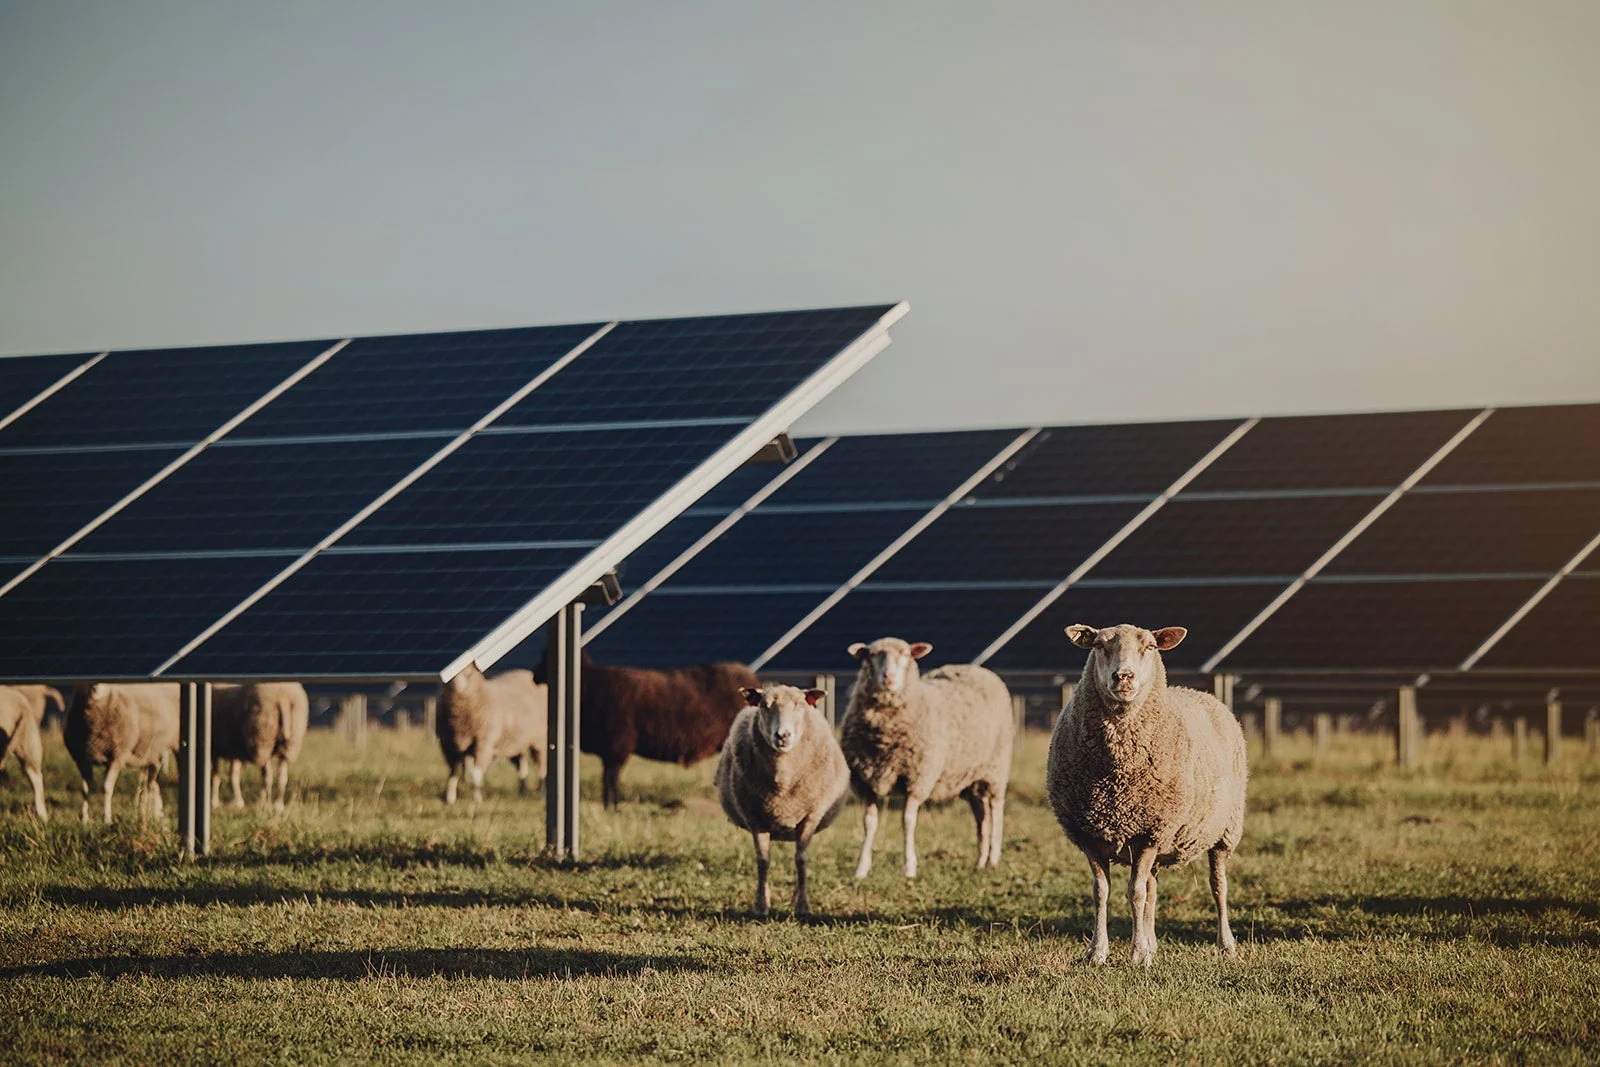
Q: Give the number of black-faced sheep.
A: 0